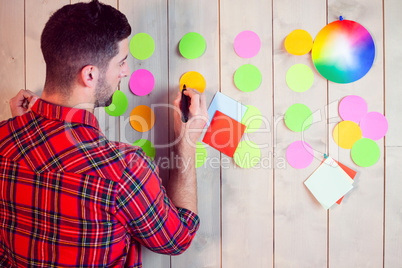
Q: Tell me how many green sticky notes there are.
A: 11